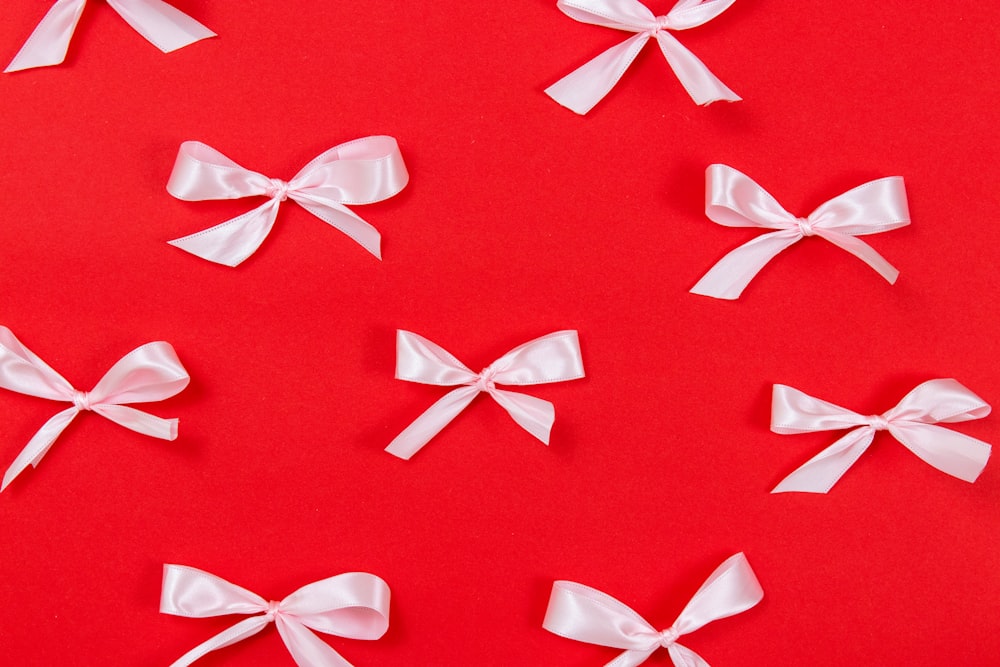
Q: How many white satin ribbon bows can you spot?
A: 9